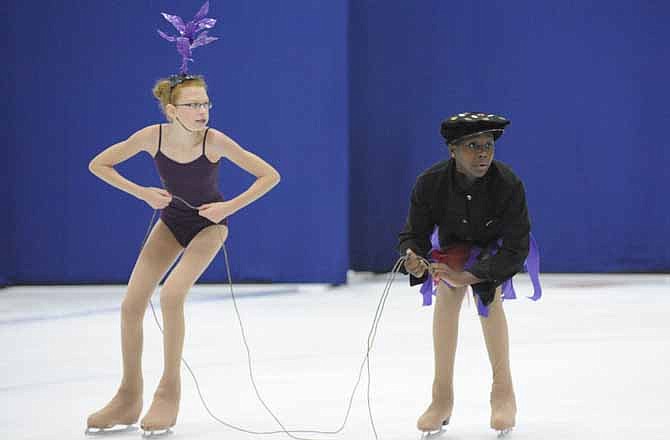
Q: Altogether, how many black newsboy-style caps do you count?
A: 1